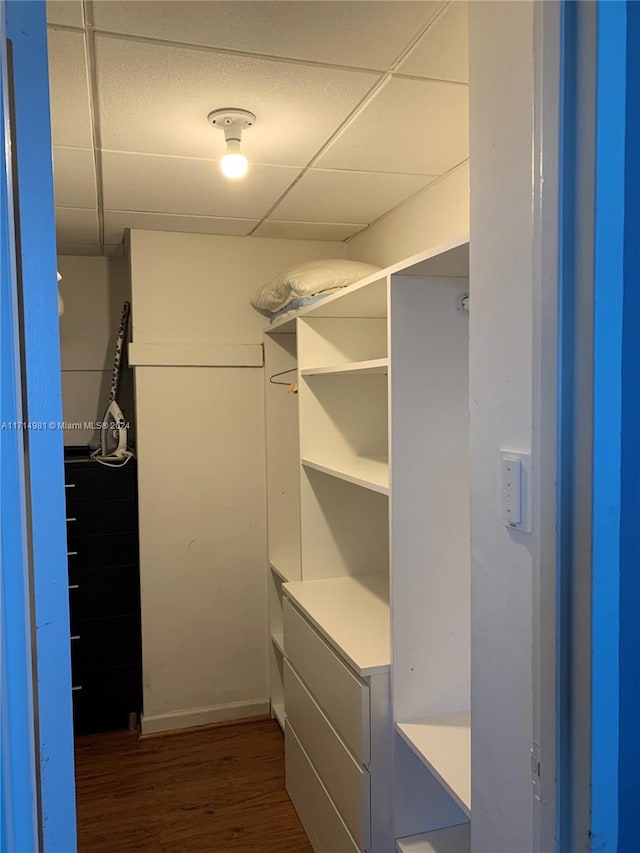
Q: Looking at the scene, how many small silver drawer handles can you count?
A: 6